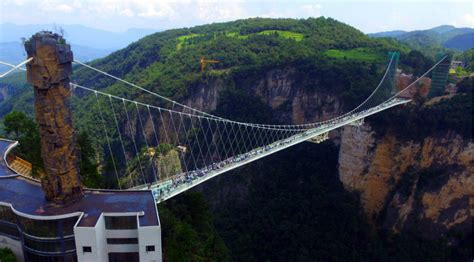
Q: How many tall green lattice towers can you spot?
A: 2